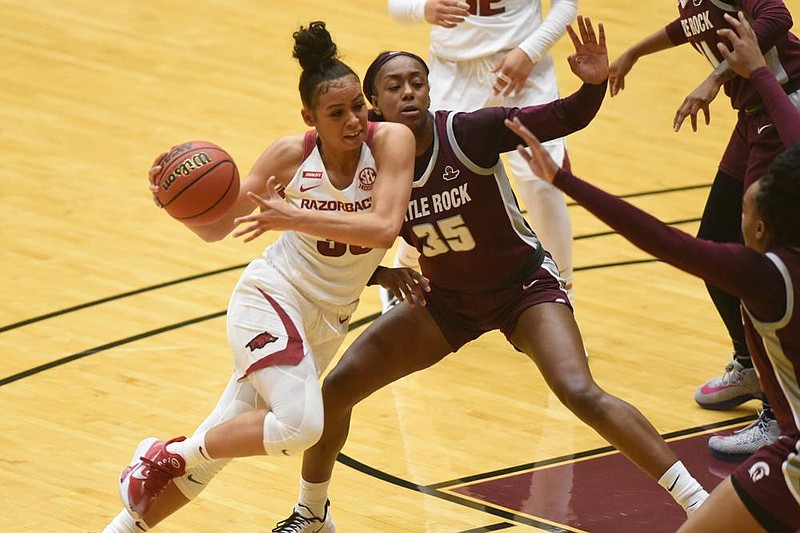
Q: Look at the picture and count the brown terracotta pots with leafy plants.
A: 0